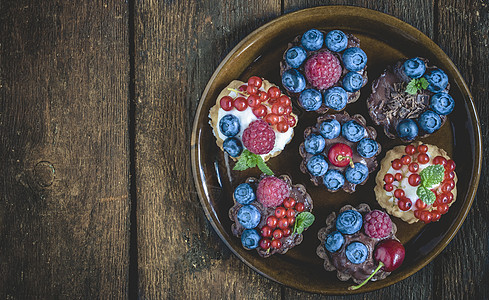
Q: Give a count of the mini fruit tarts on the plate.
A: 7